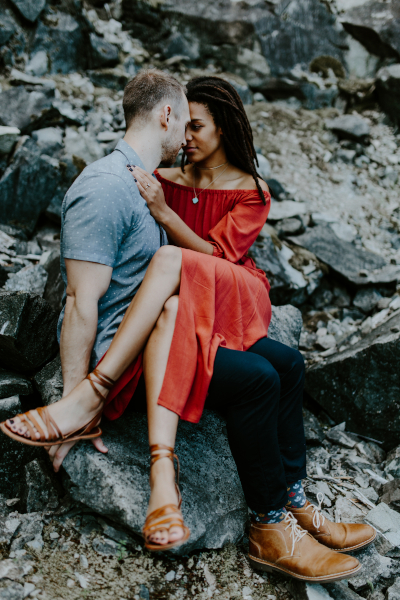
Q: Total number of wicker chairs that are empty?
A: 0